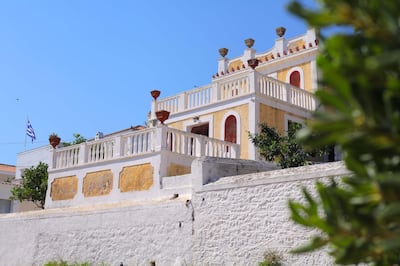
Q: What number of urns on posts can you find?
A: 7